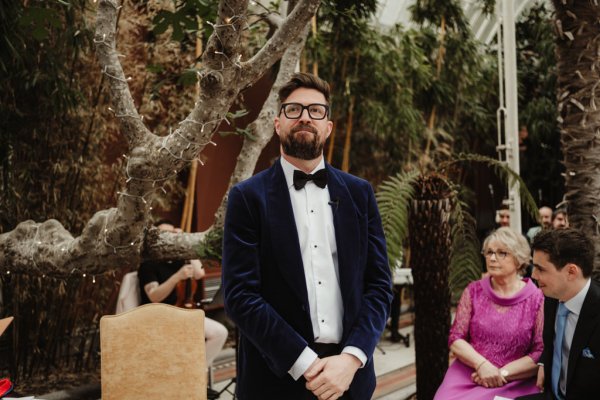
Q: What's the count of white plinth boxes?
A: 0